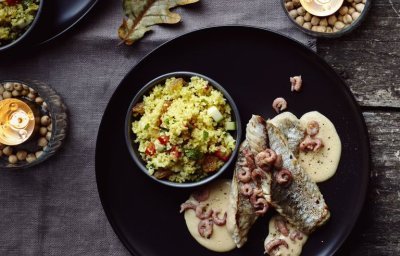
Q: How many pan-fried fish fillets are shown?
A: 2